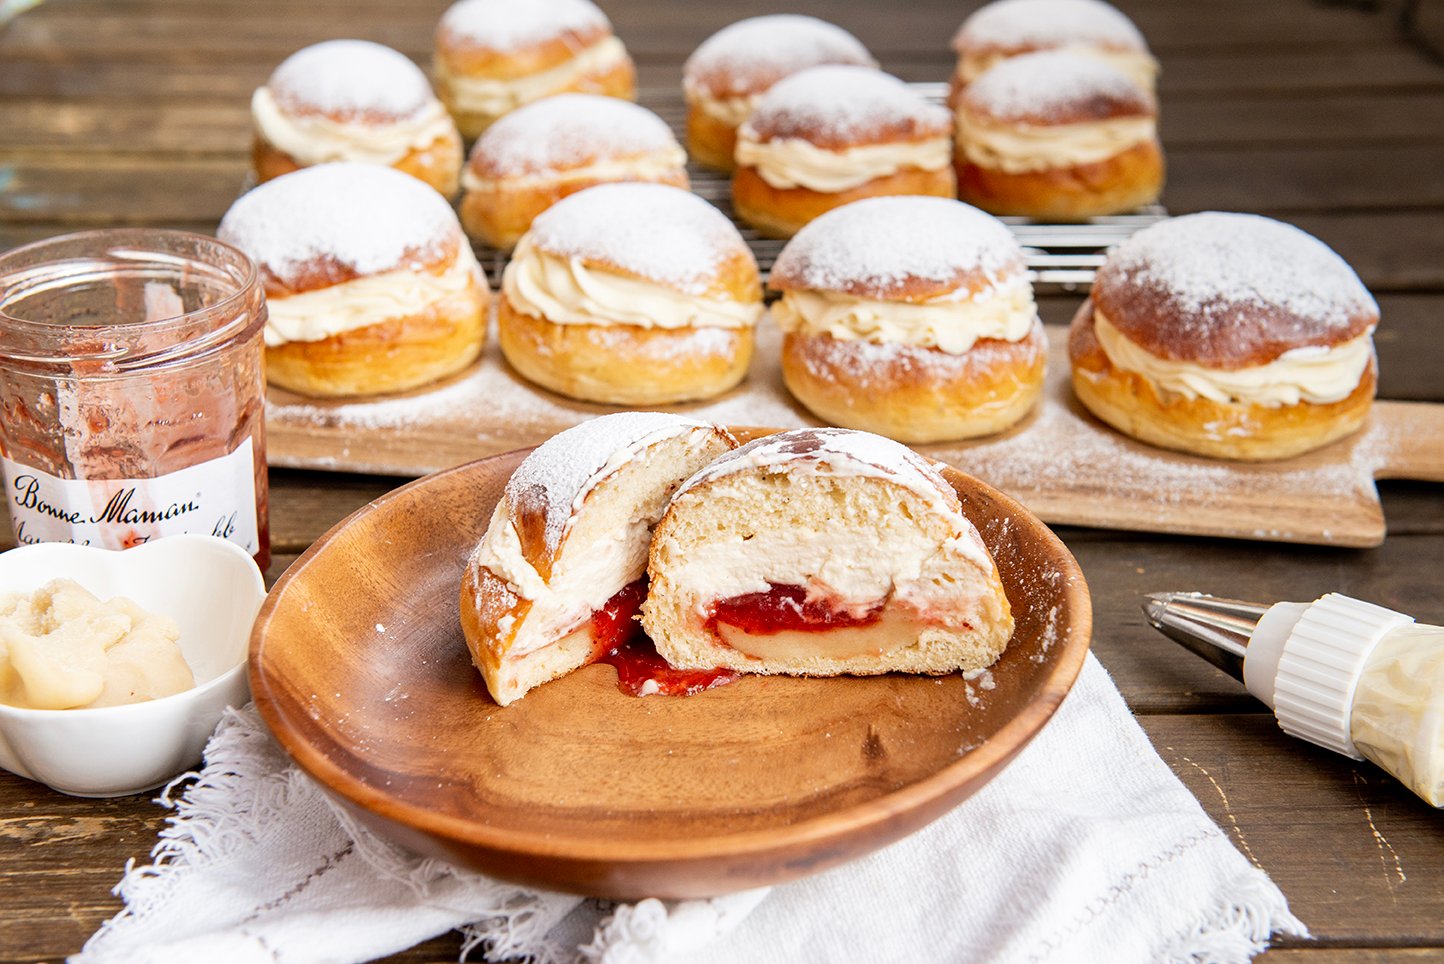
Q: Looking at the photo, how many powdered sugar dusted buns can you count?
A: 12